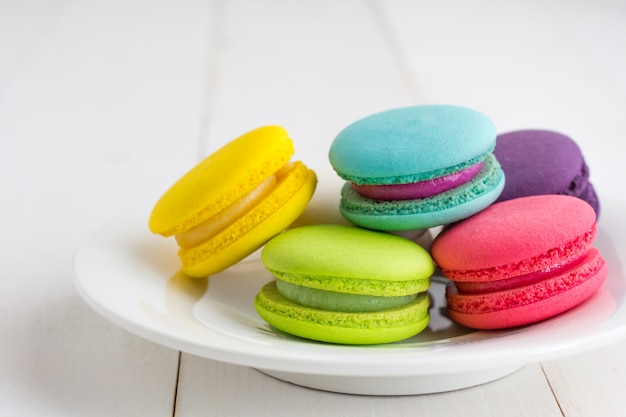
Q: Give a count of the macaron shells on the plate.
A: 10